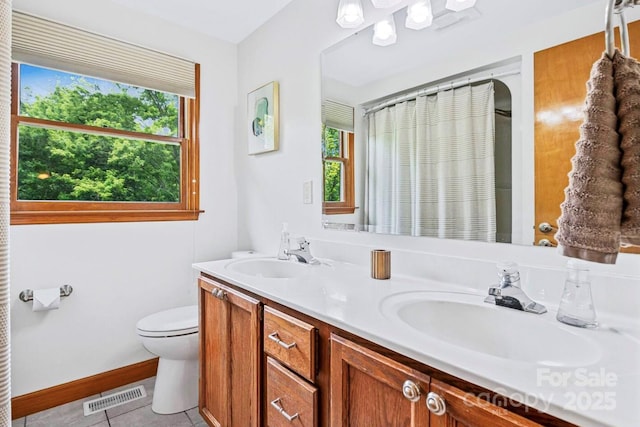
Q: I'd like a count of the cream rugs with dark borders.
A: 0